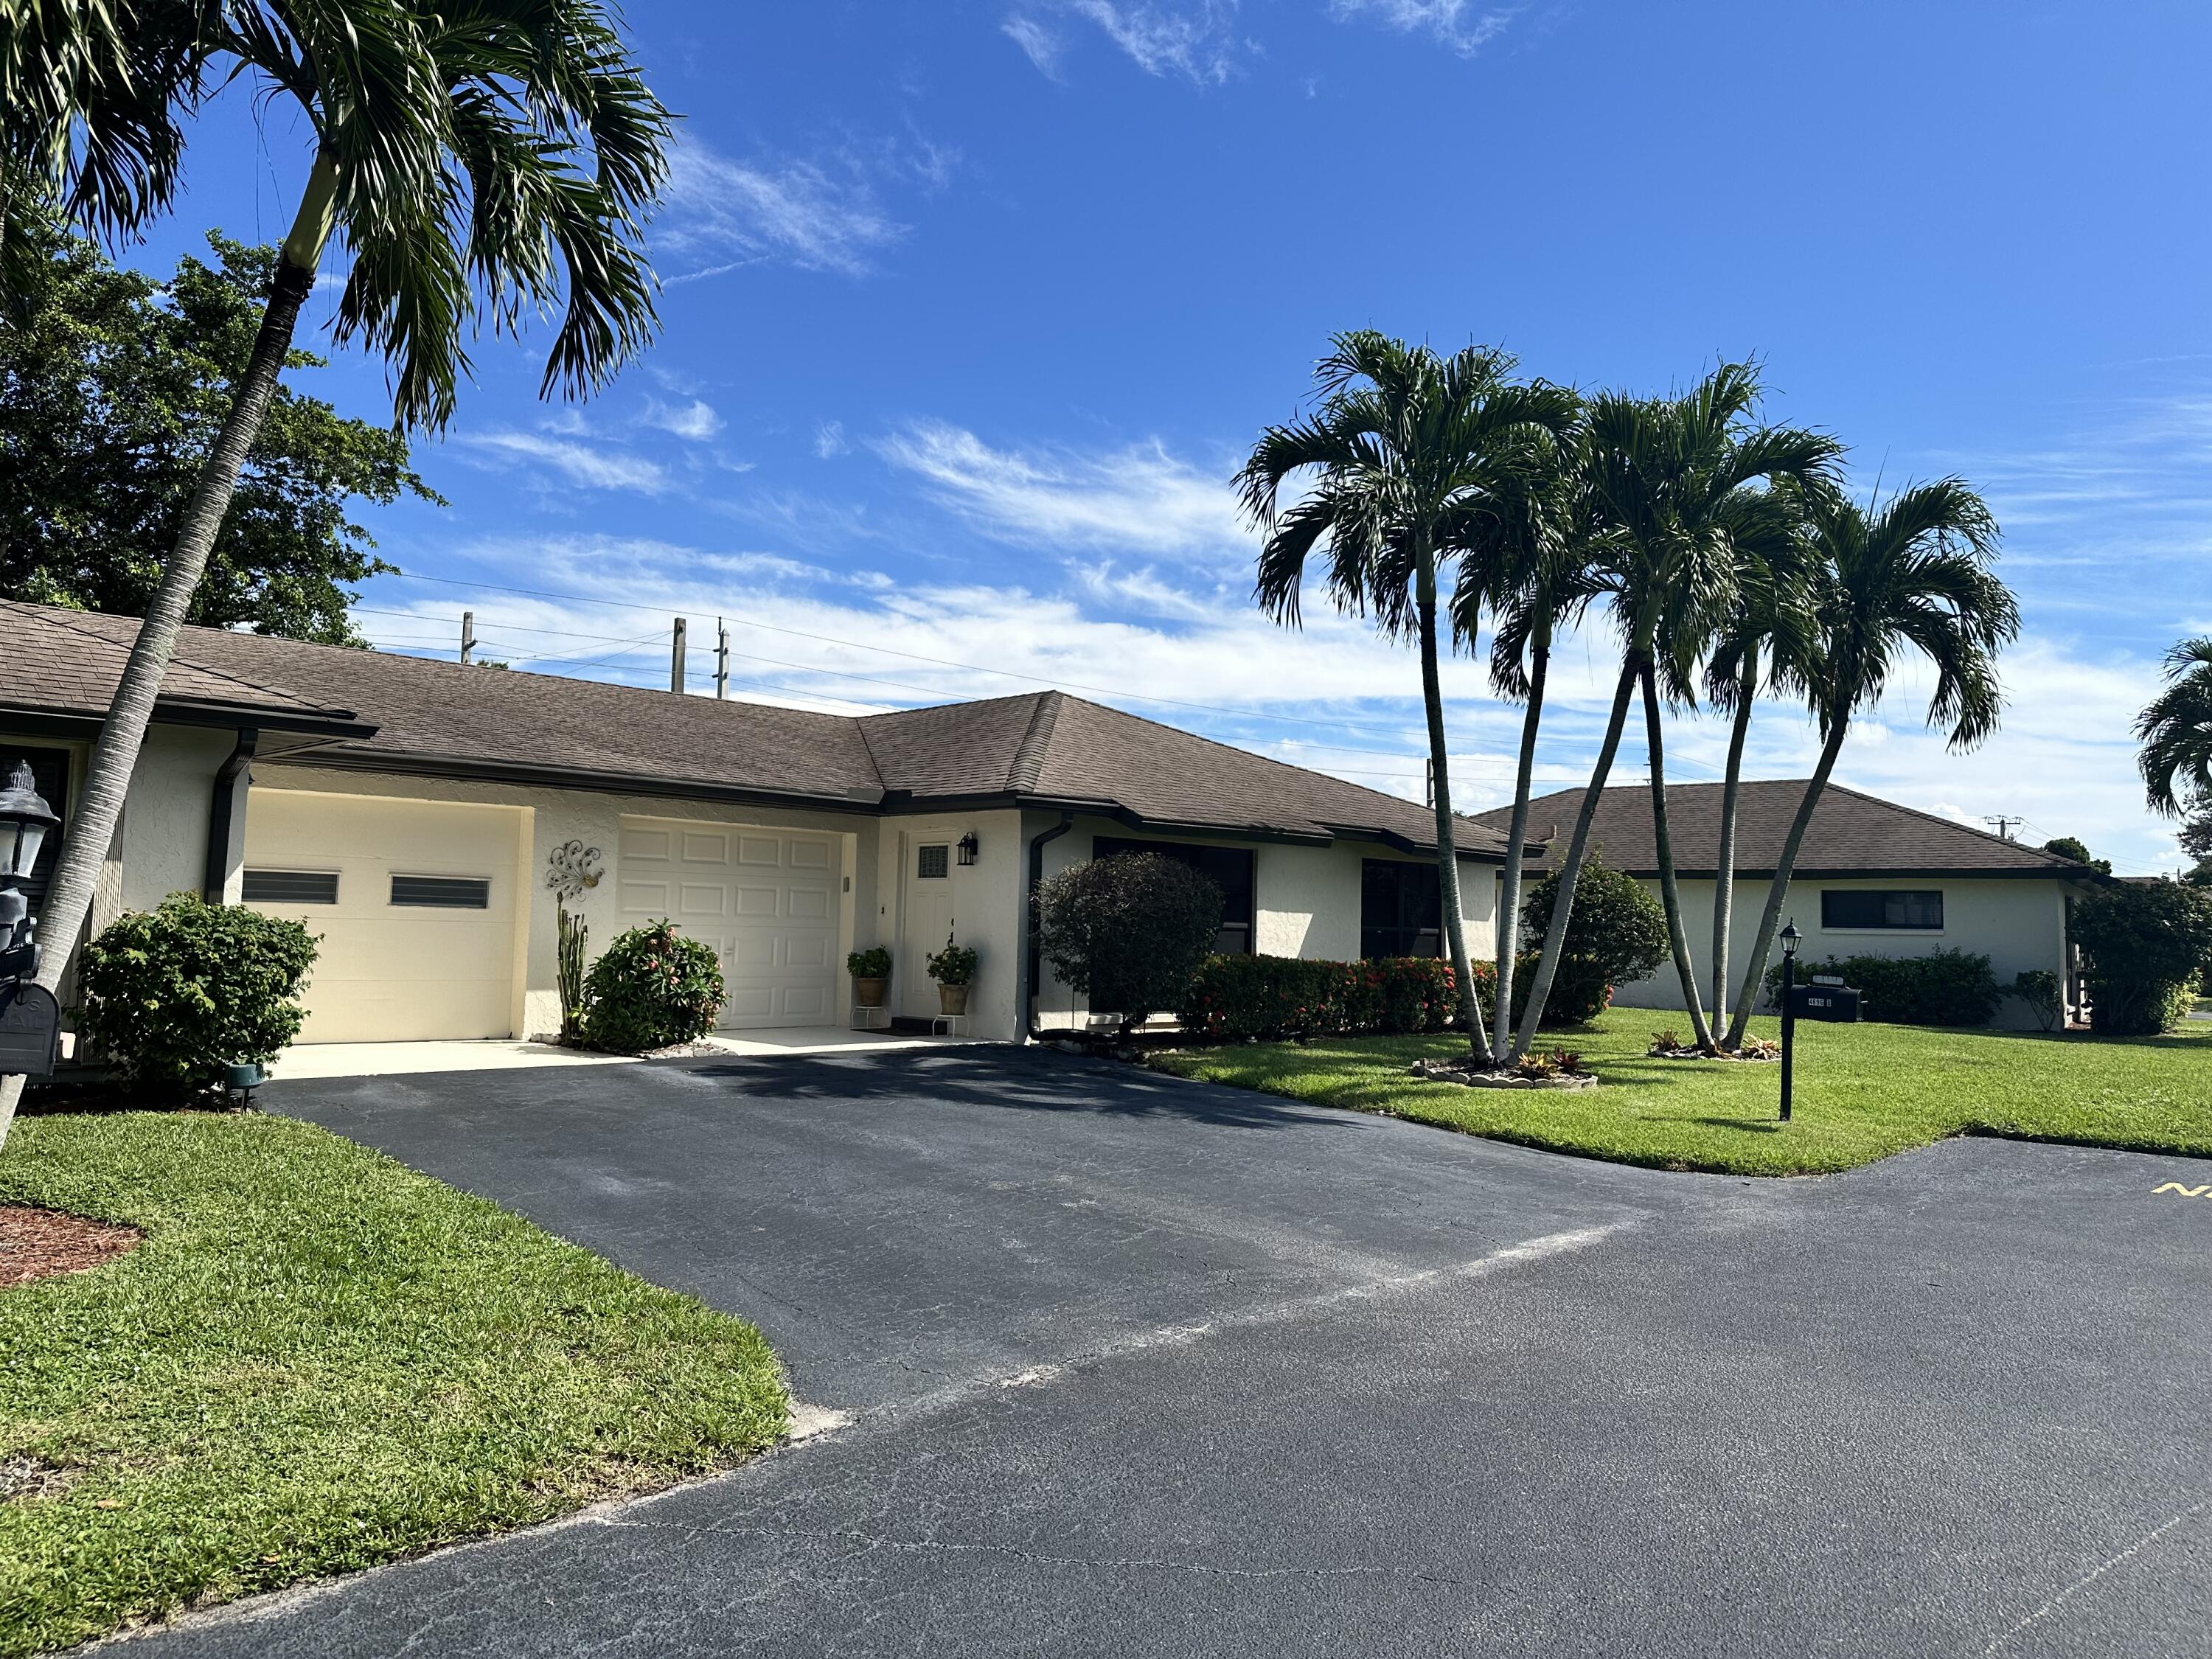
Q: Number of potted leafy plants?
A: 2